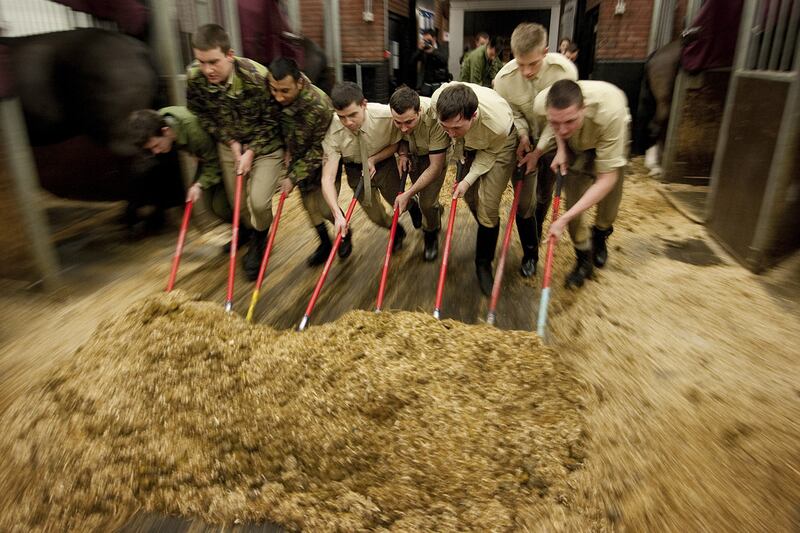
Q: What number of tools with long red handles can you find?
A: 8